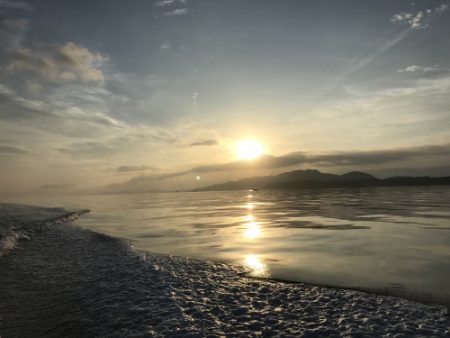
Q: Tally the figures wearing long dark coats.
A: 0